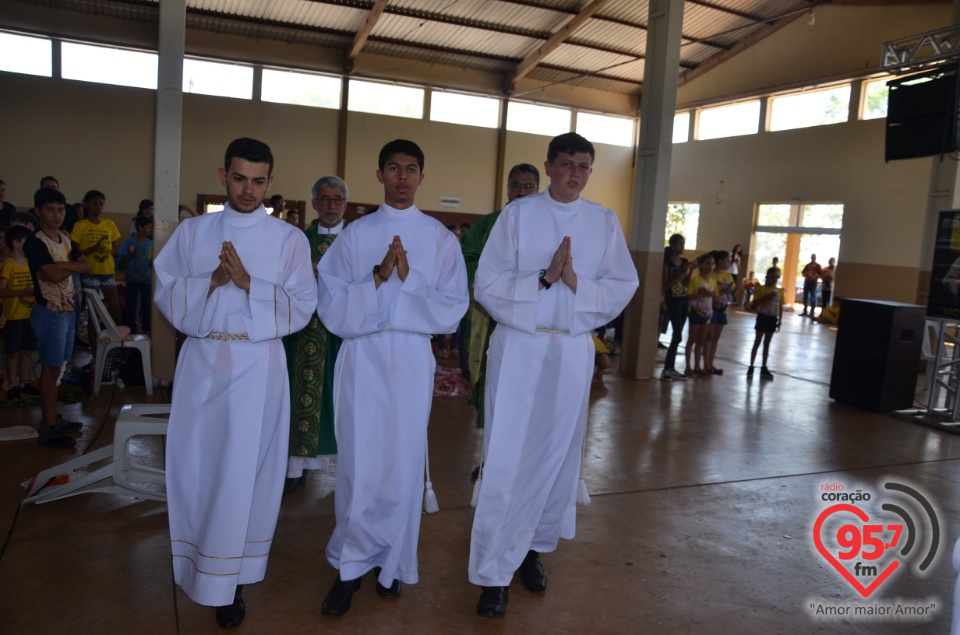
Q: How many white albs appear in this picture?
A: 3